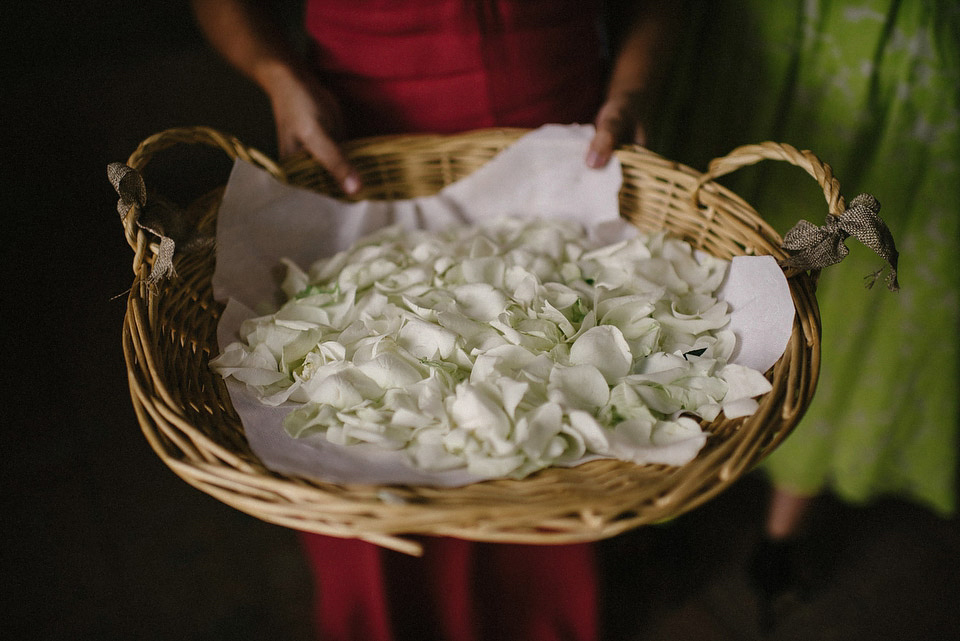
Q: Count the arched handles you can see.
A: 2